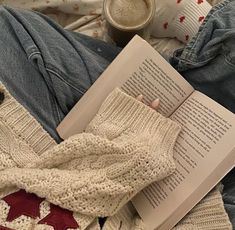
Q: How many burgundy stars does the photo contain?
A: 2